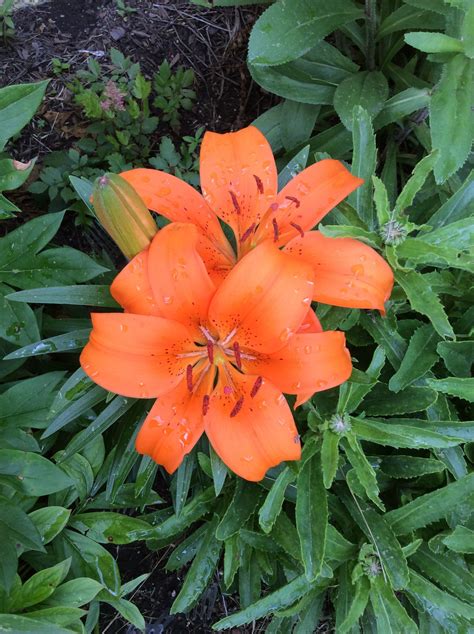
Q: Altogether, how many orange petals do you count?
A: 12